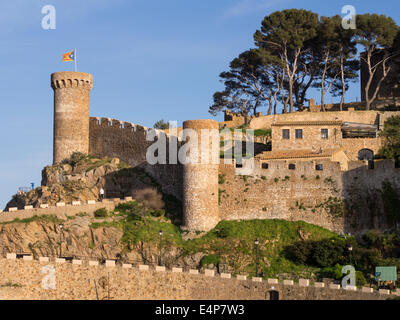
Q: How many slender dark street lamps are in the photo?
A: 4